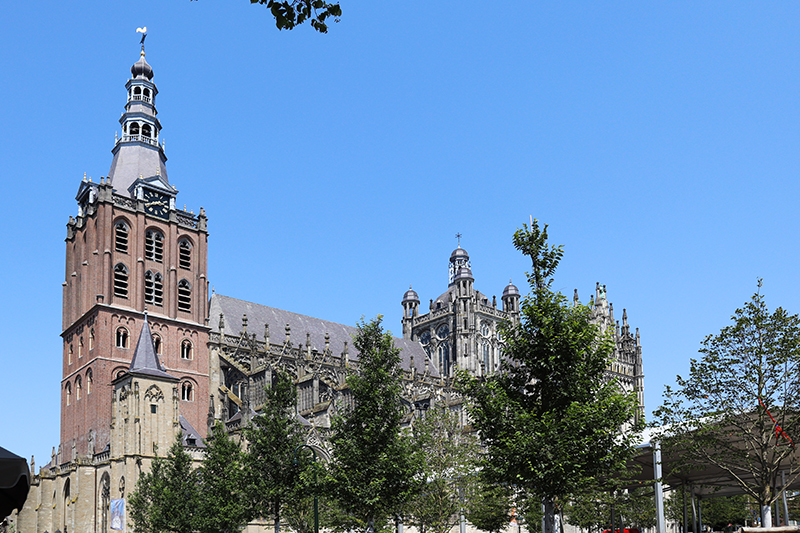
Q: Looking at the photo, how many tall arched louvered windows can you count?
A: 6